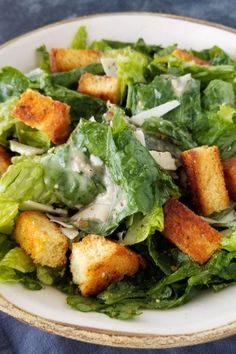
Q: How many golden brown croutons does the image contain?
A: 10